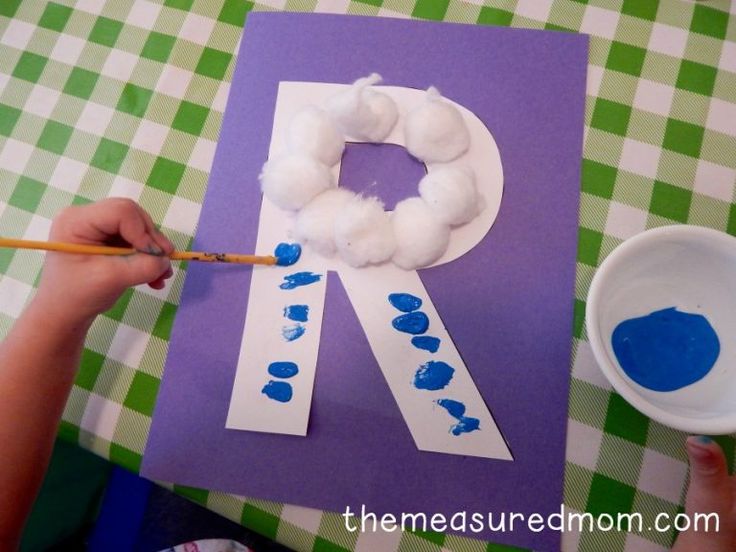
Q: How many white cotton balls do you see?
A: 8